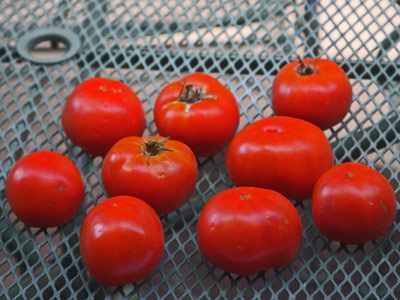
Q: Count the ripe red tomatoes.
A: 9